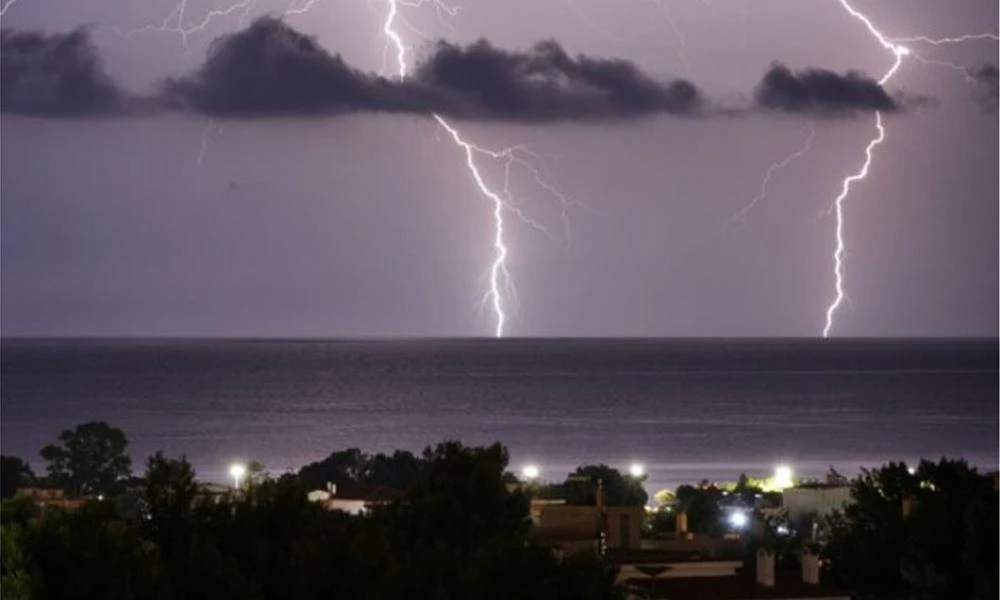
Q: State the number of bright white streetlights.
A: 5